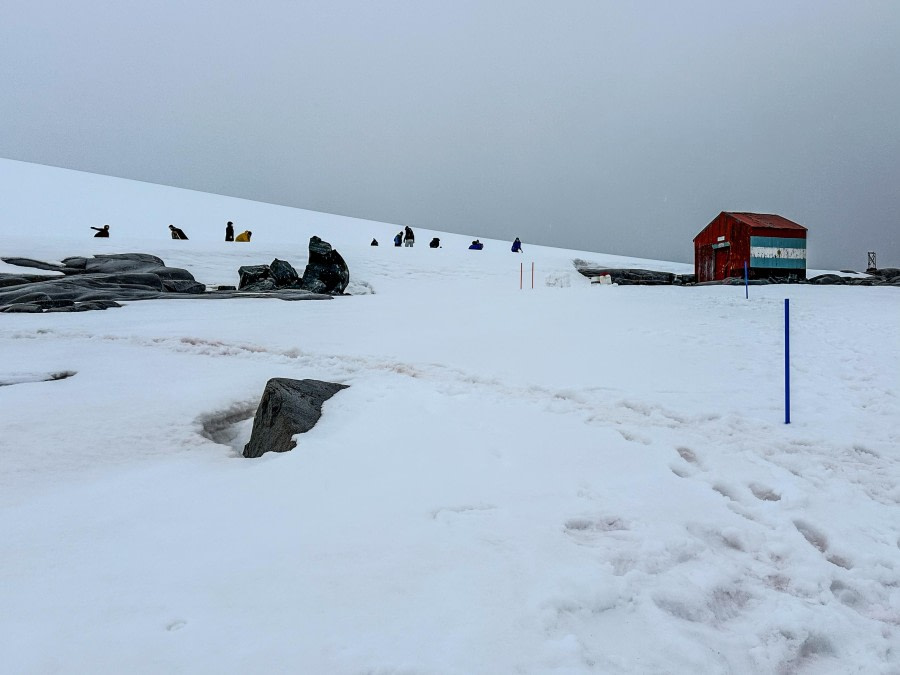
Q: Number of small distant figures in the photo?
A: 10